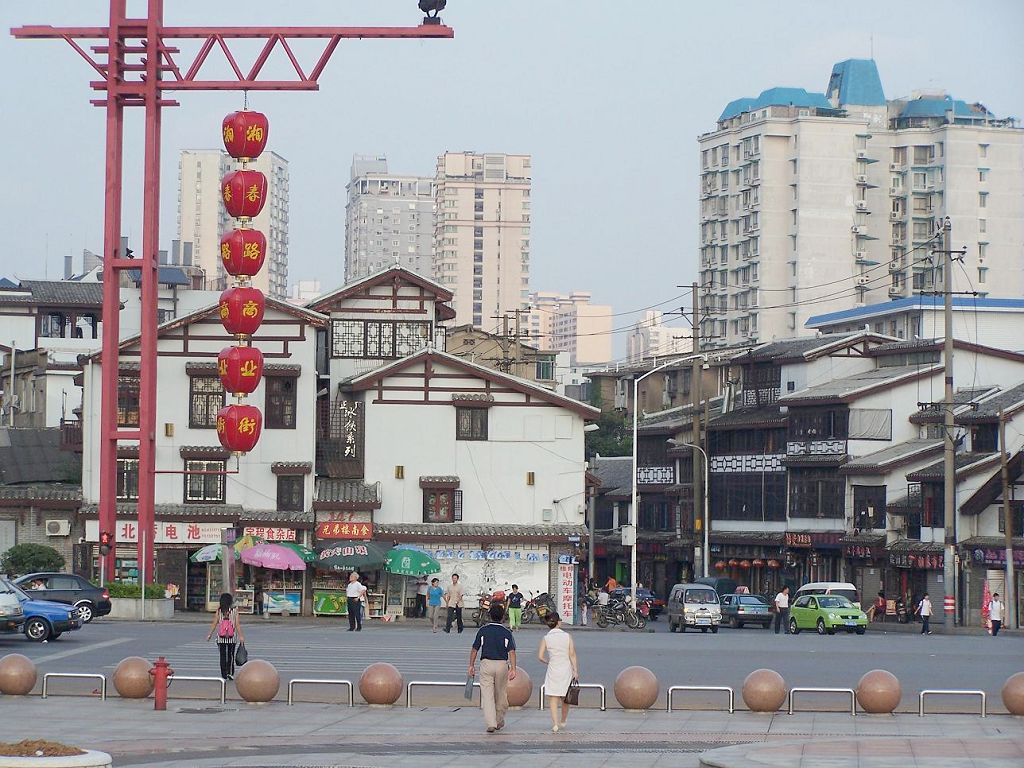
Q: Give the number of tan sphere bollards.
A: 9